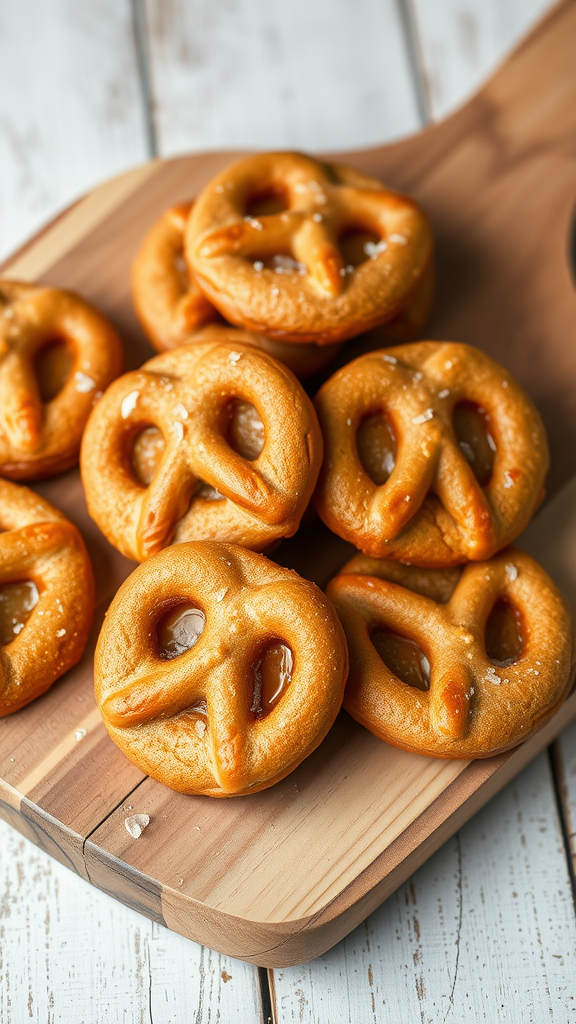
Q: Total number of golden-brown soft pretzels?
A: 8